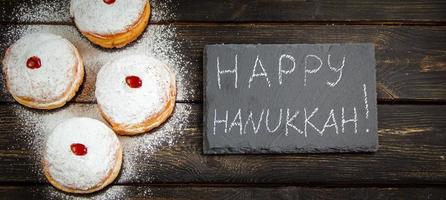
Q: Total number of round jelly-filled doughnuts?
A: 4